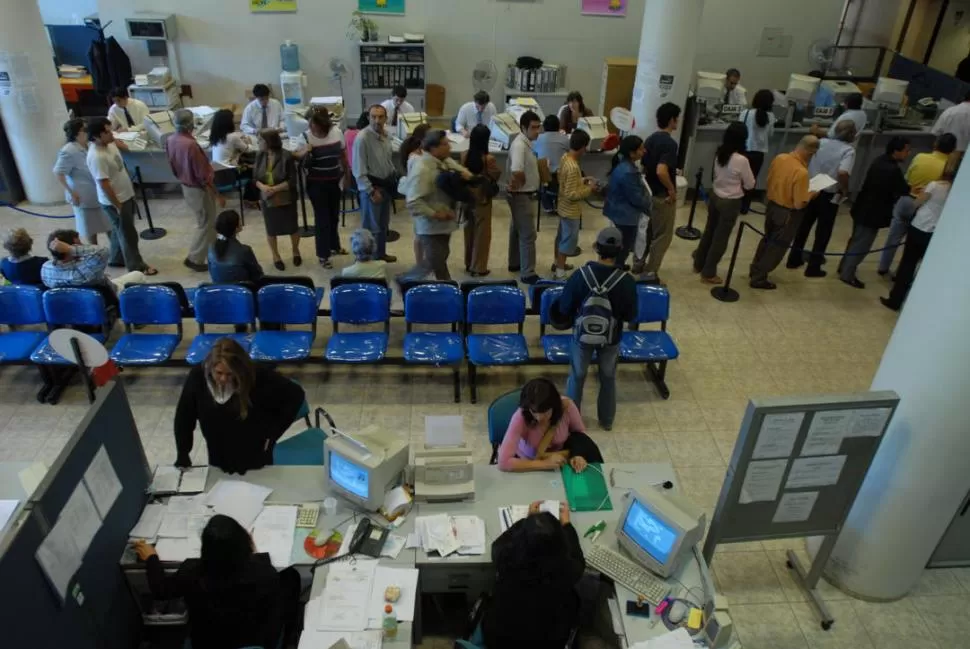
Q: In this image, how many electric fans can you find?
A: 3